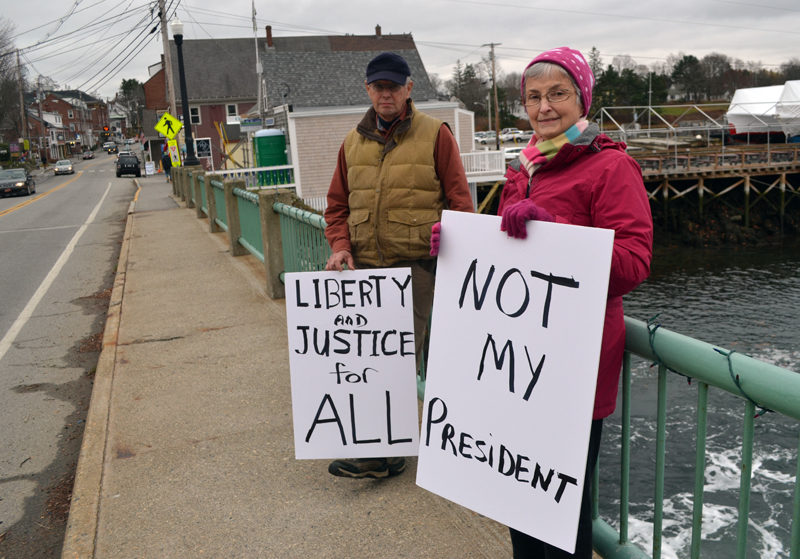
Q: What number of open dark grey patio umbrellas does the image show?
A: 0